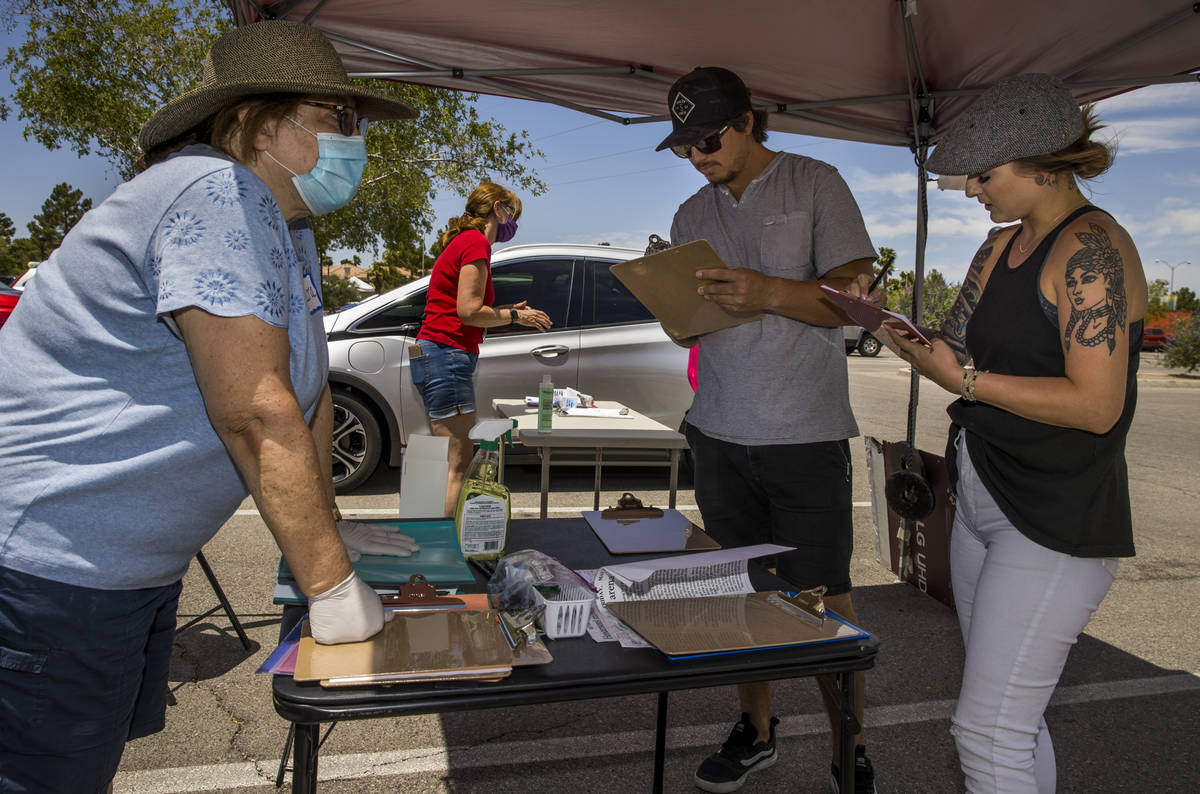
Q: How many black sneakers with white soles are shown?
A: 2